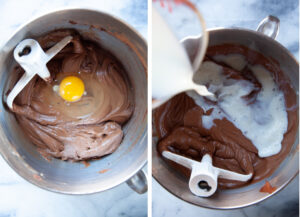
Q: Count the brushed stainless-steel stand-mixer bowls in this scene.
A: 2